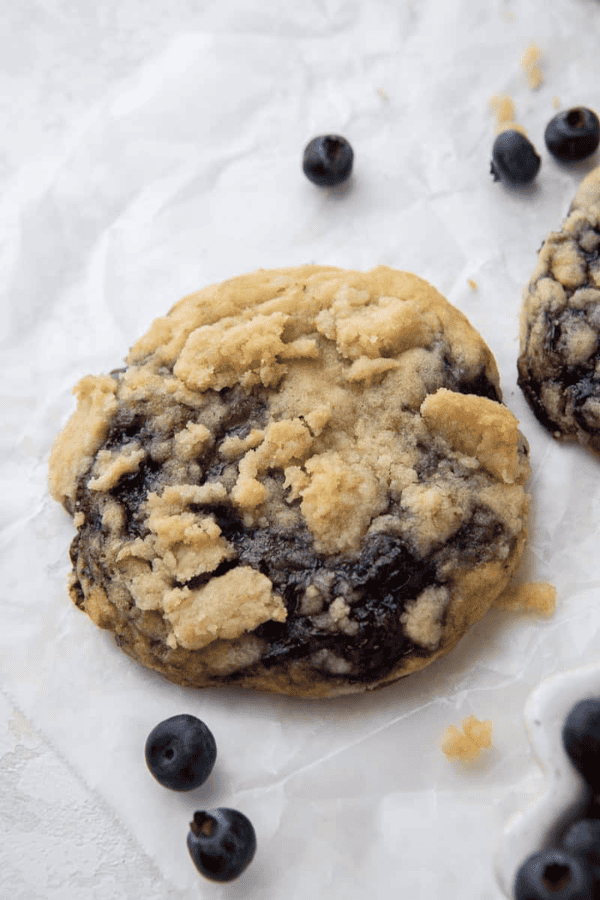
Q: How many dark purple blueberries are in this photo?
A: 8